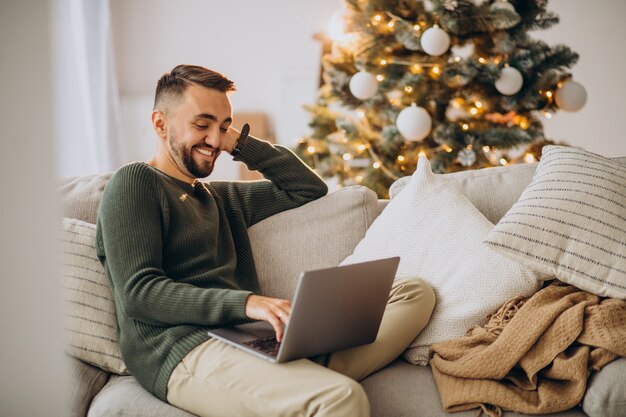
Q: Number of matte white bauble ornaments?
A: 5